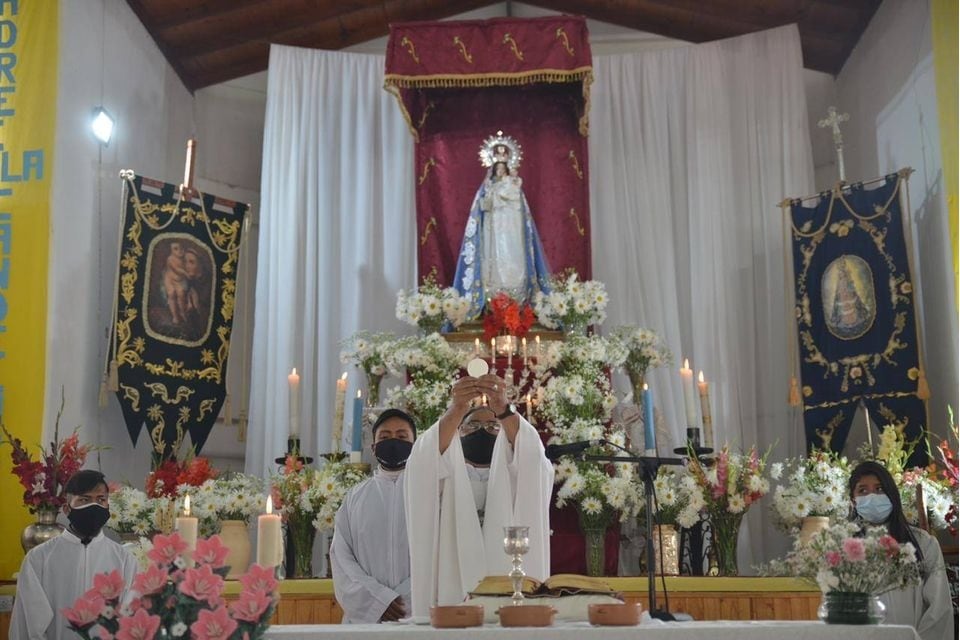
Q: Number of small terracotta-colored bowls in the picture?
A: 3